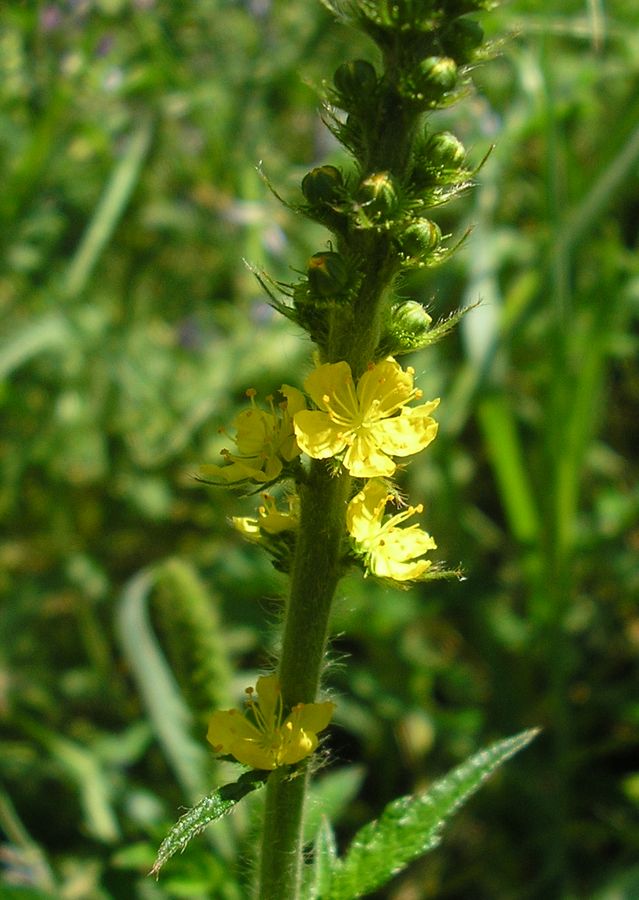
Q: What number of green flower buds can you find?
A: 9